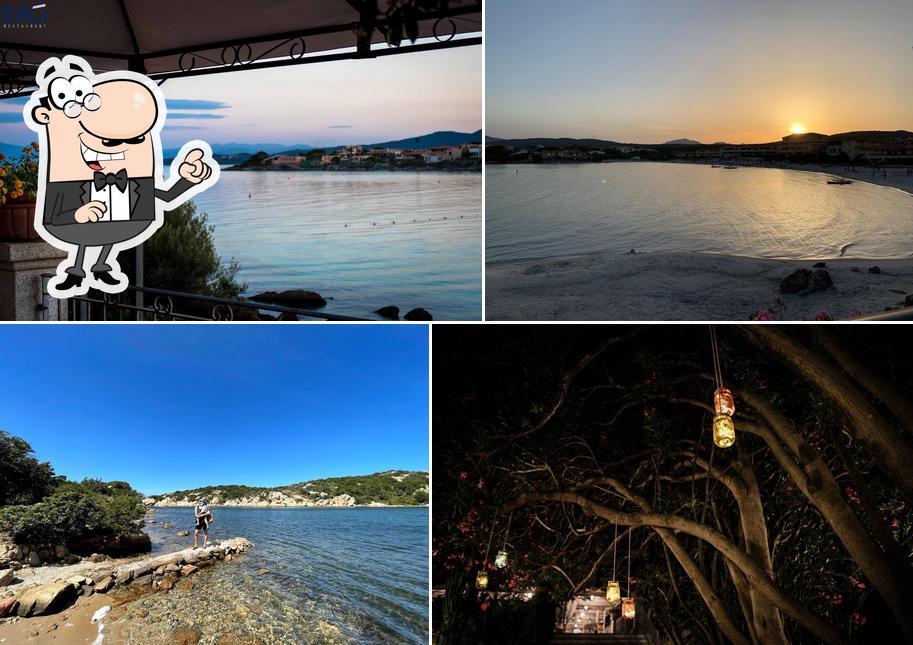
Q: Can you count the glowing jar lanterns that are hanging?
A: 6